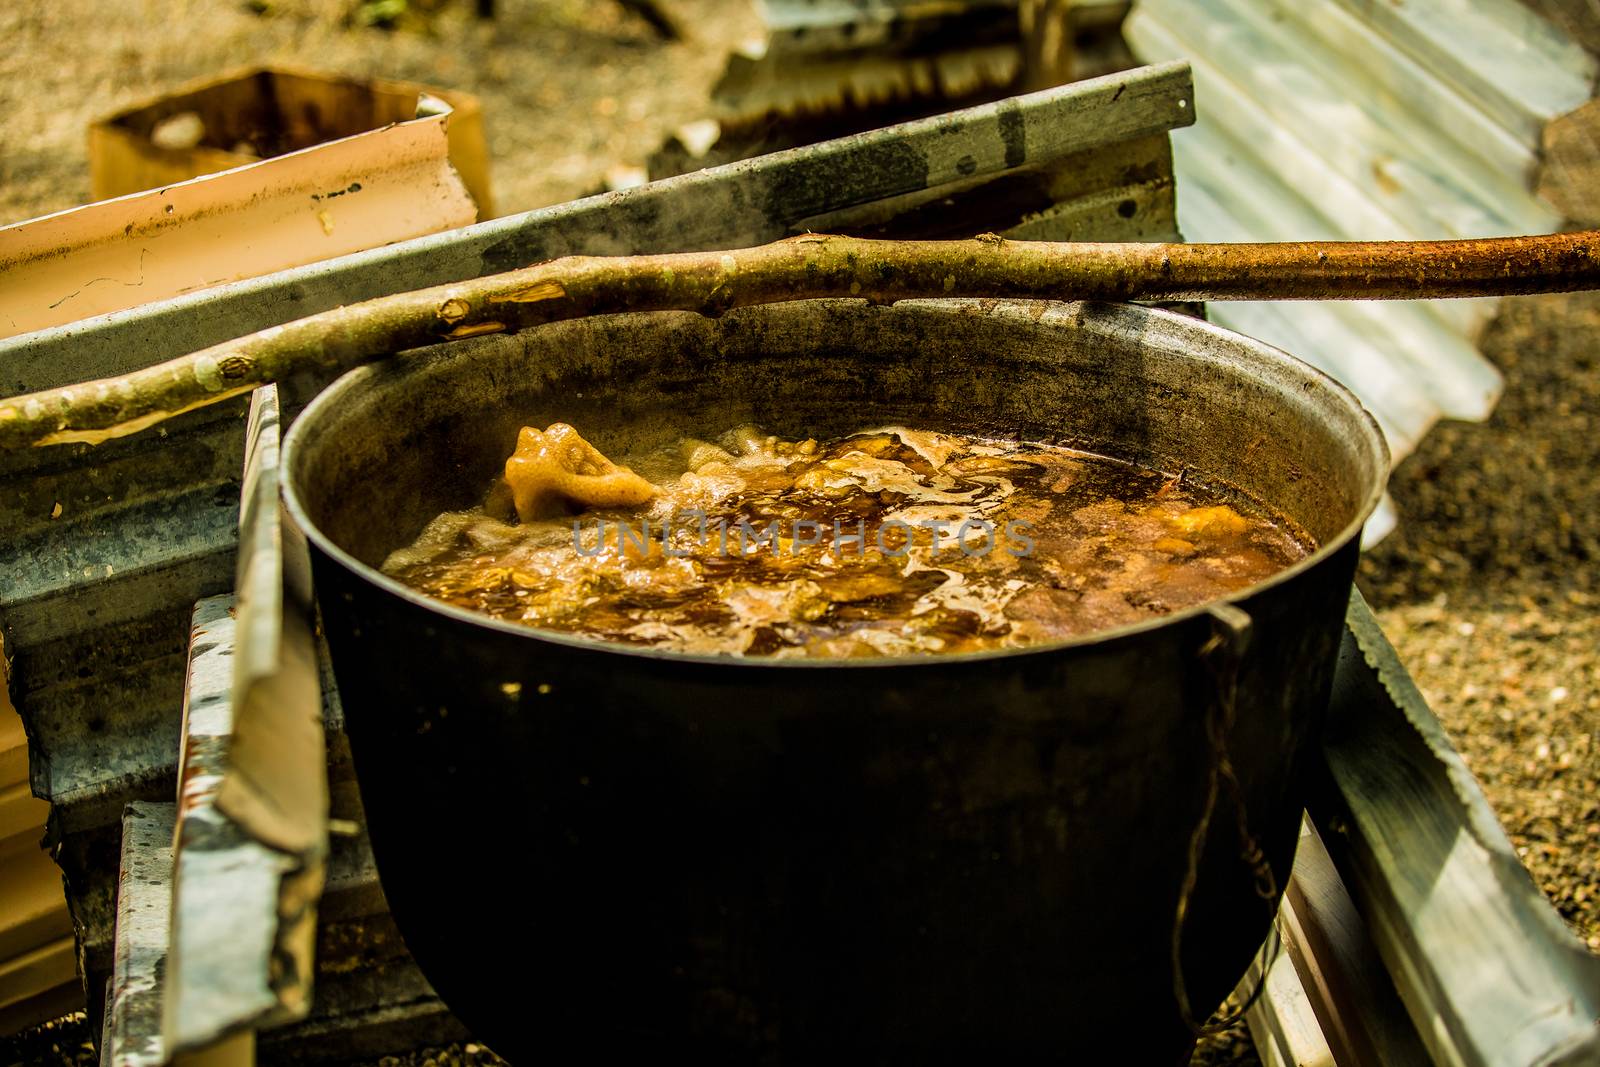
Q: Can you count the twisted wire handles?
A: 1